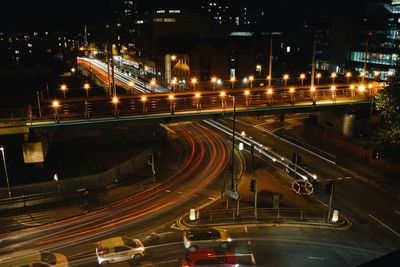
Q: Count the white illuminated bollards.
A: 3